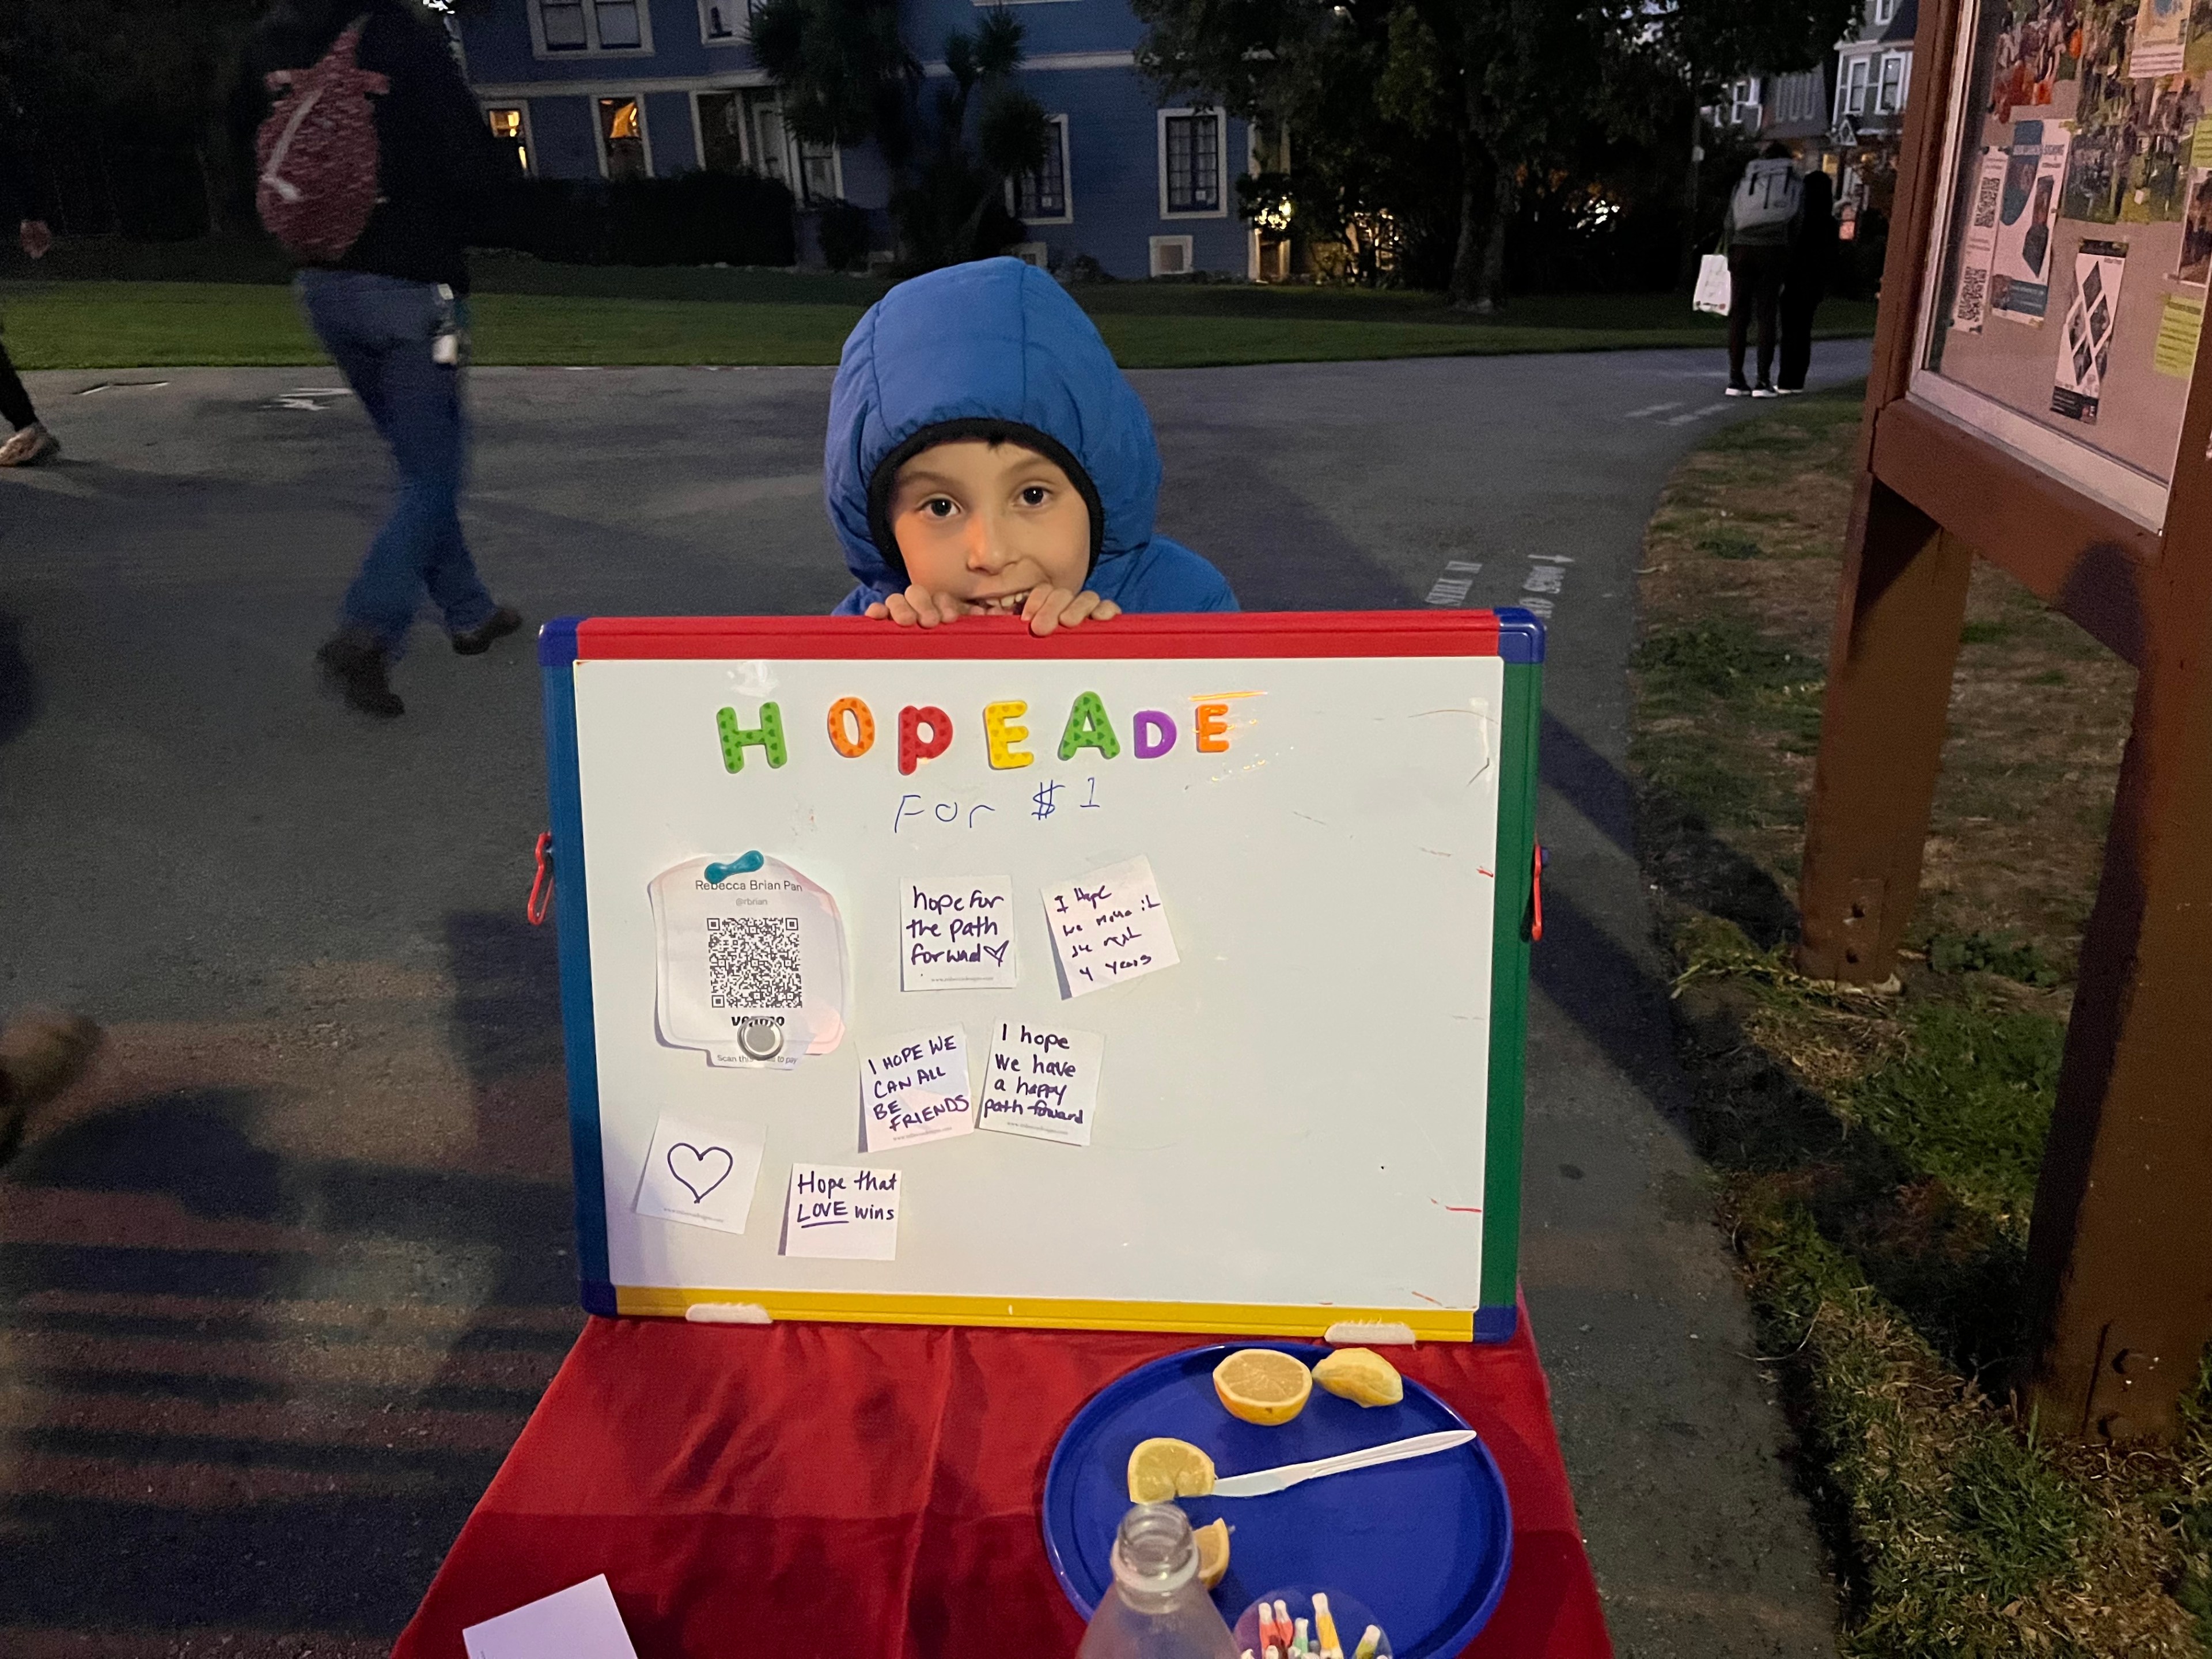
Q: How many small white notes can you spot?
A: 6